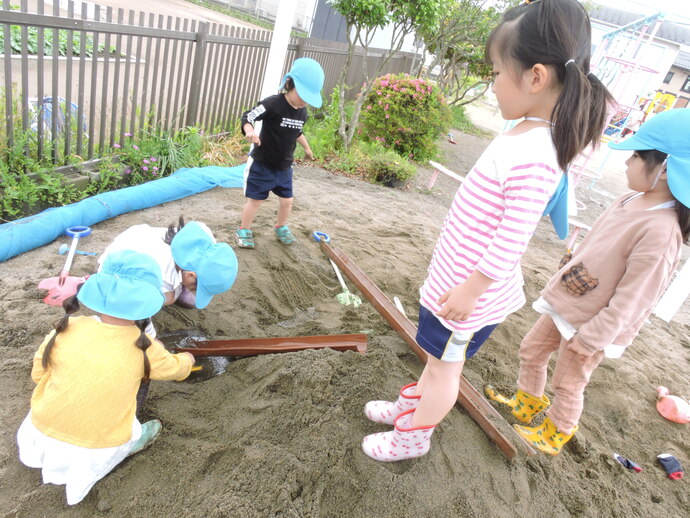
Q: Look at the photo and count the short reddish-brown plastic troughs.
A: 1